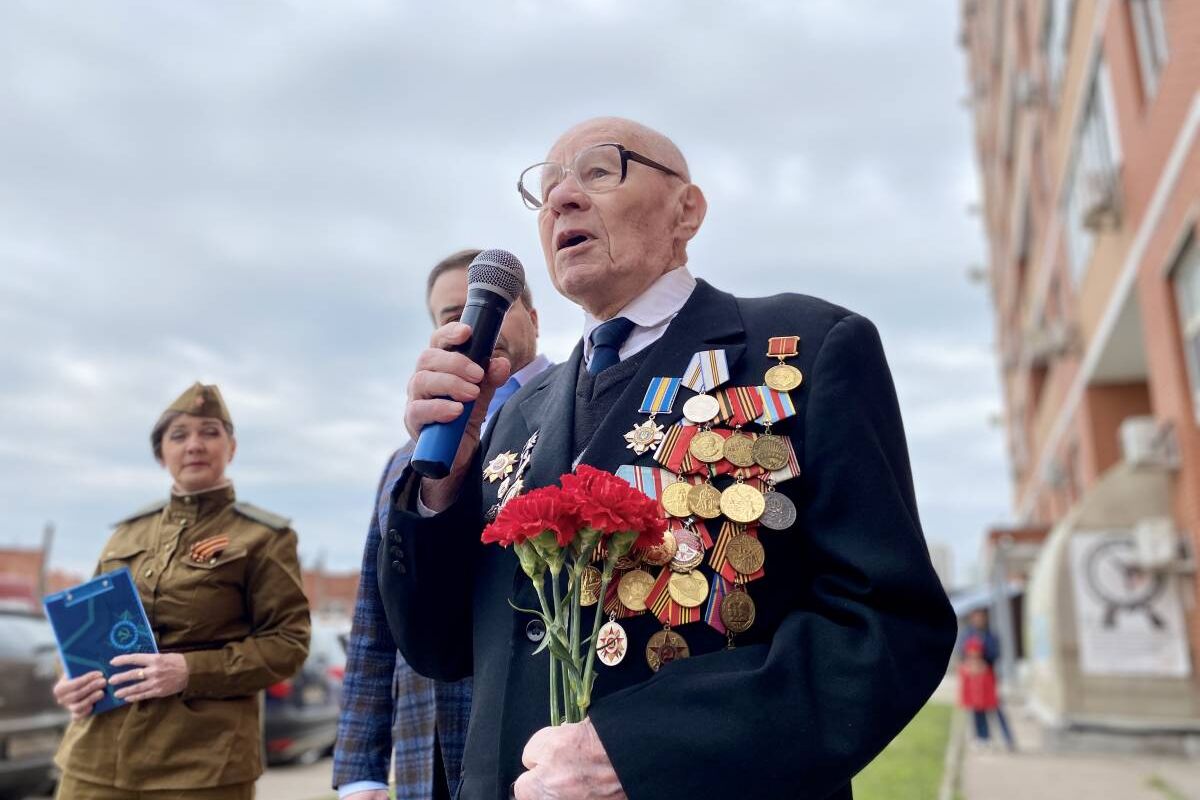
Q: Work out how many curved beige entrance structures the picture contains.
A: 1